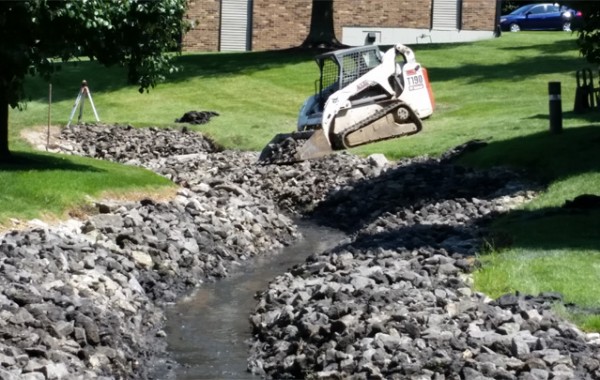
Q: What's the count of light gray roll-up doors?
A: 2